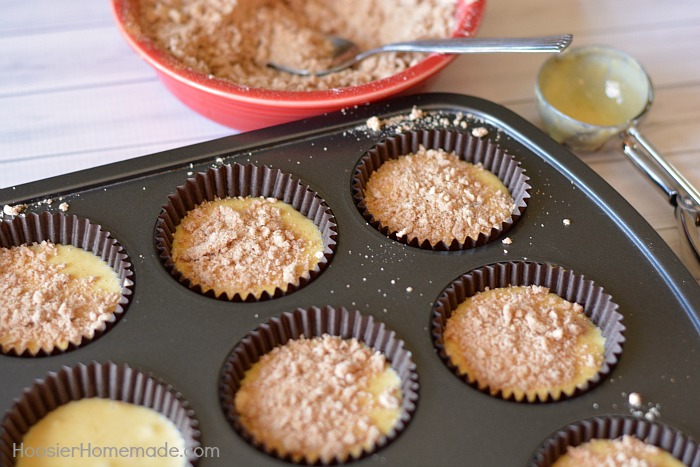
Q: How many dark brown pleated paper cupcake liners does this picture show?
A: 7